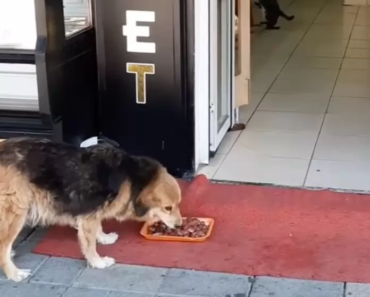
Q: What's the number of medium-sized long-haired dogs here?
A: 1